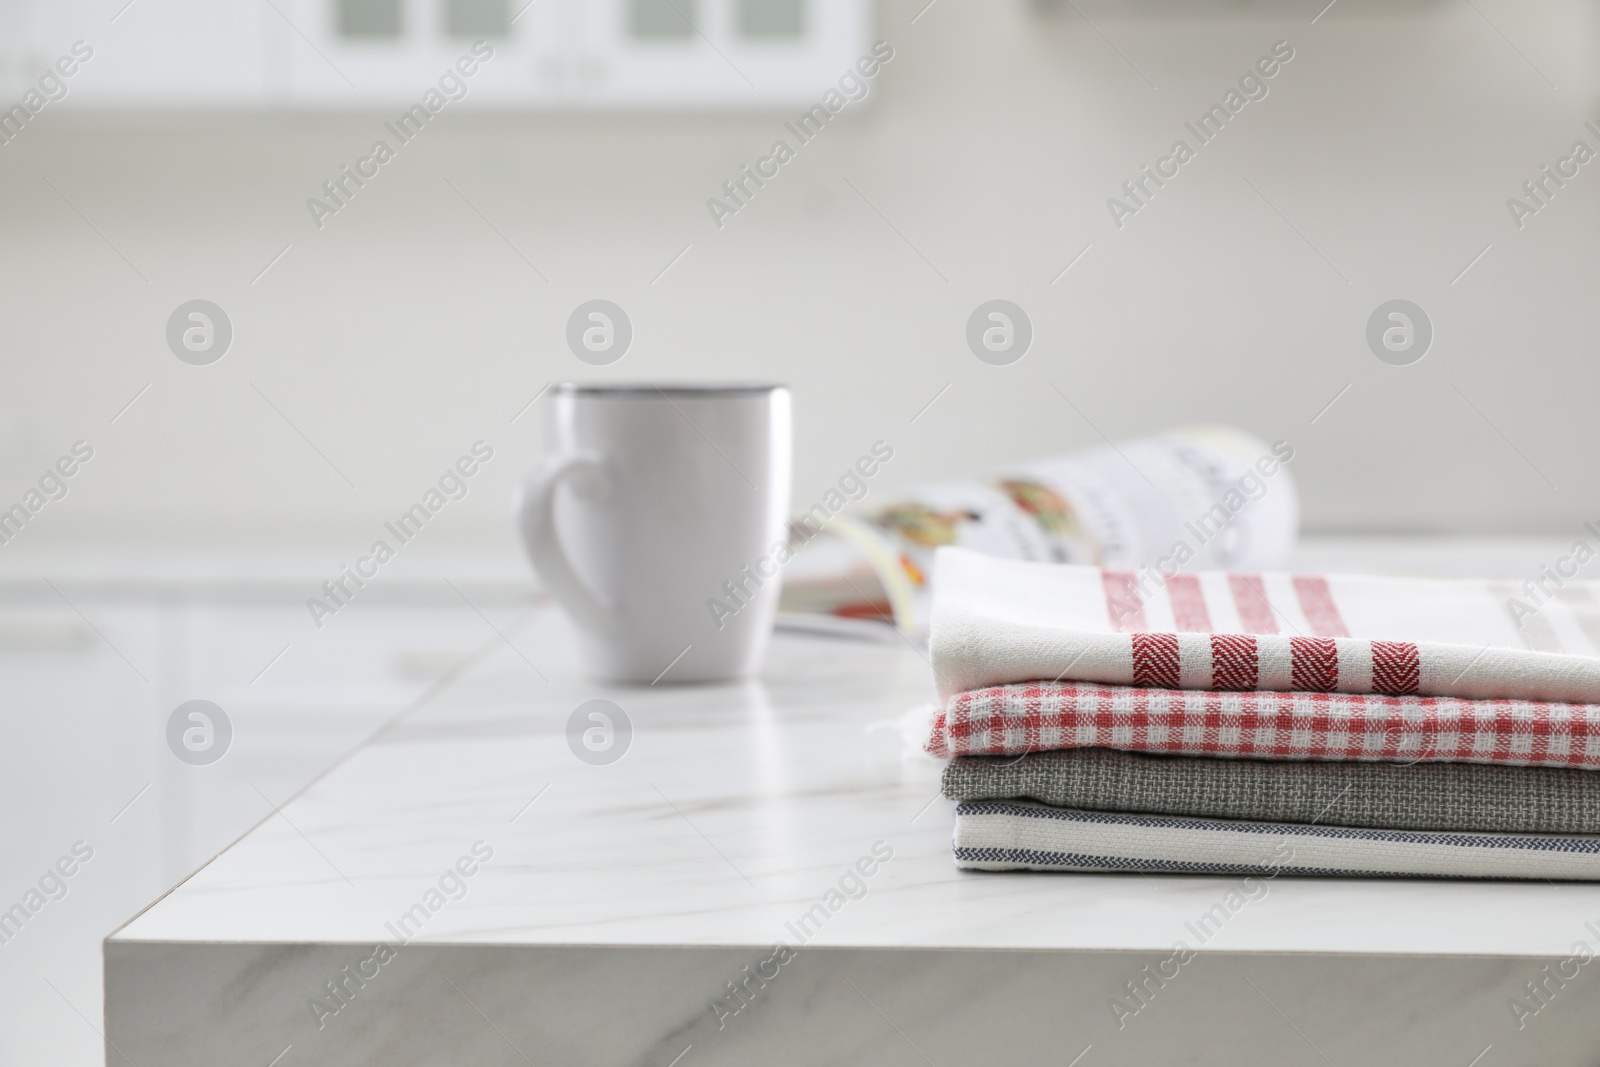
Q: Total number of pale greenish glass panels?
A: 4